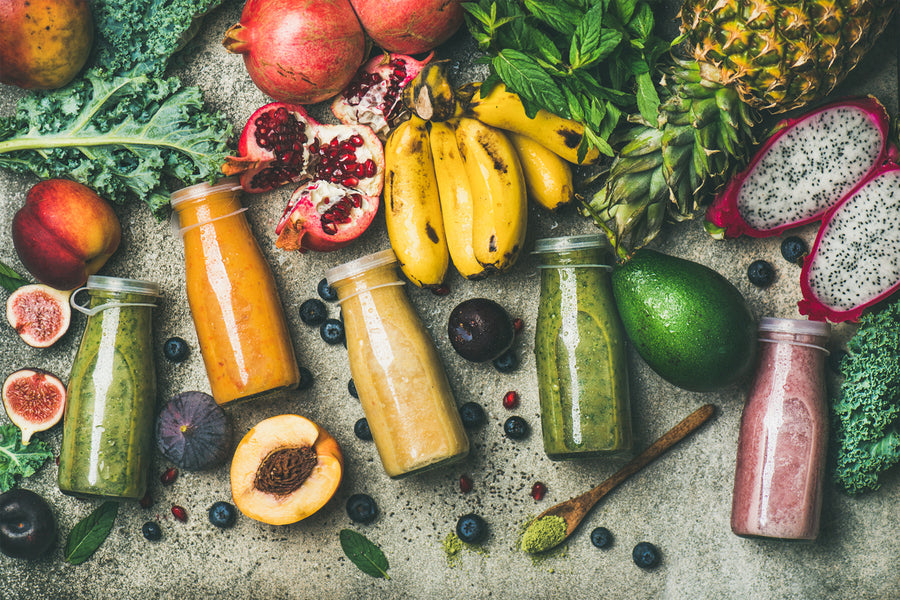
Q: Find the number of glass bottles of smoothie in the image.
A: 5